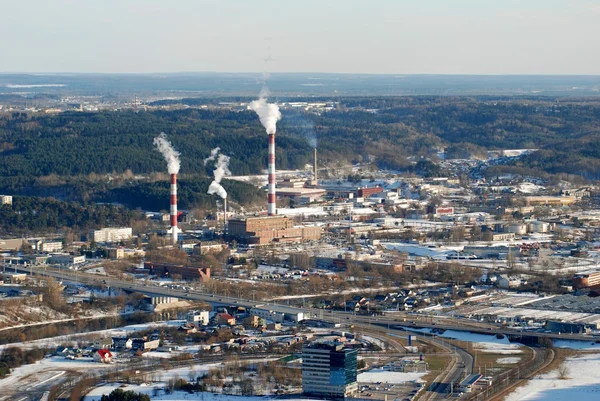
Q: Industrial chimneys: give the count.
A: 4